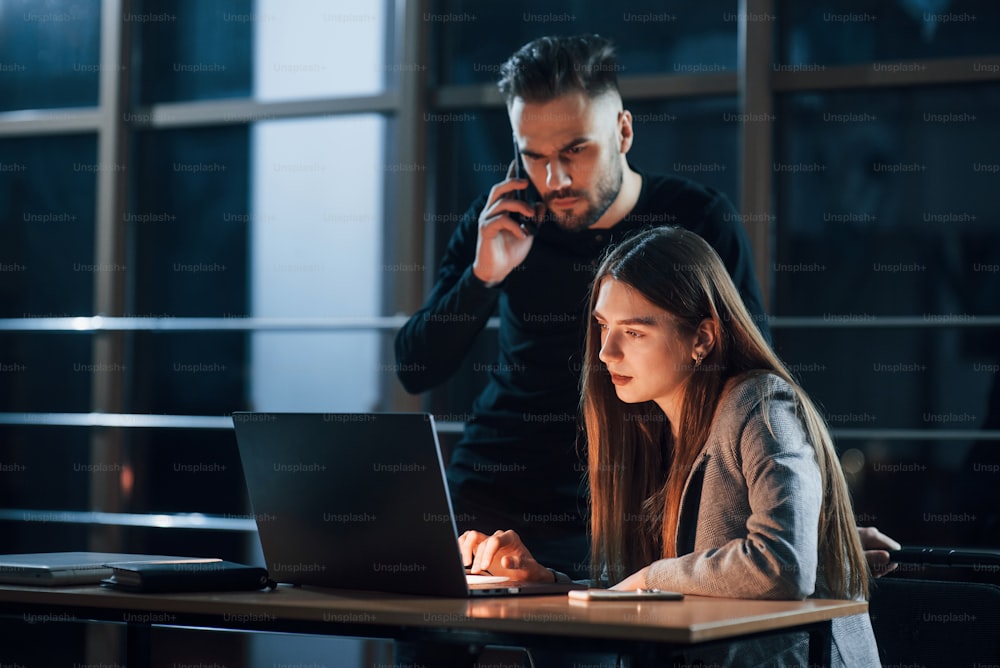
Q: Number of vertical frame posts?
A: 3